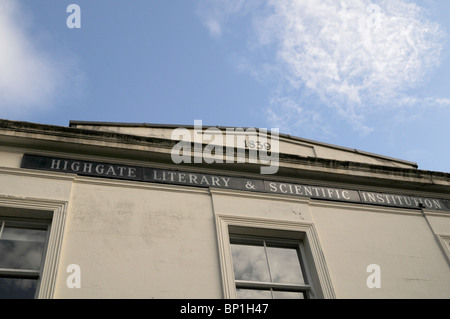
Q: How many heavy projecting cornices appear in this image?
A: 1